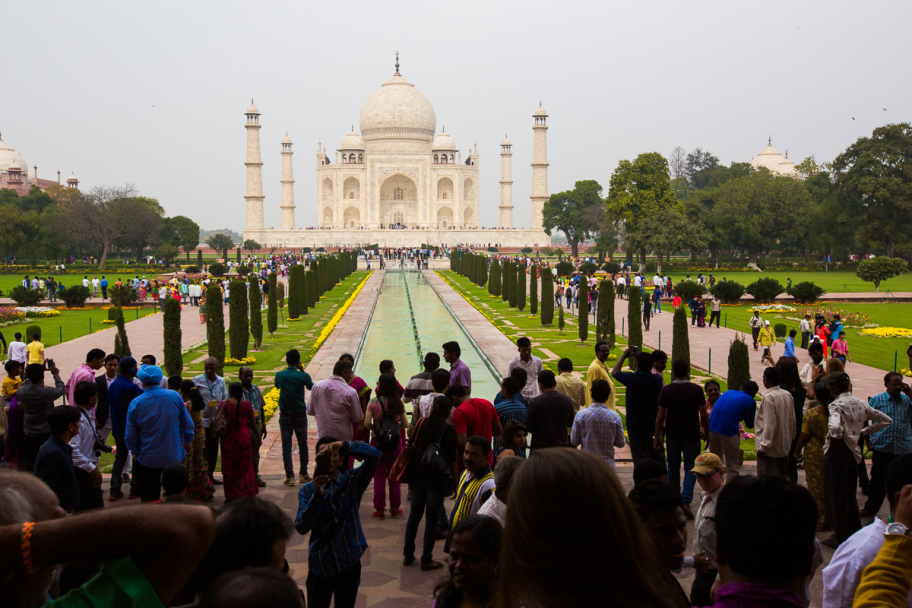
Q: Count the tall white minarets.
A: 4